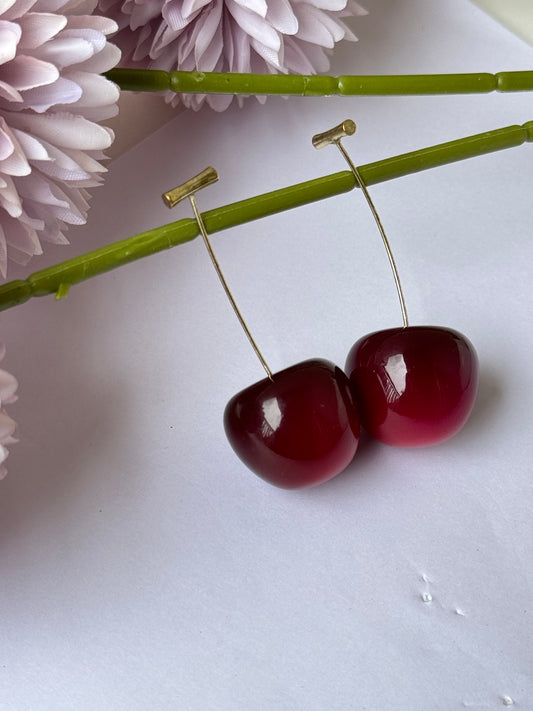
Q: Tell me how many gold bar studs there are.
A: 2